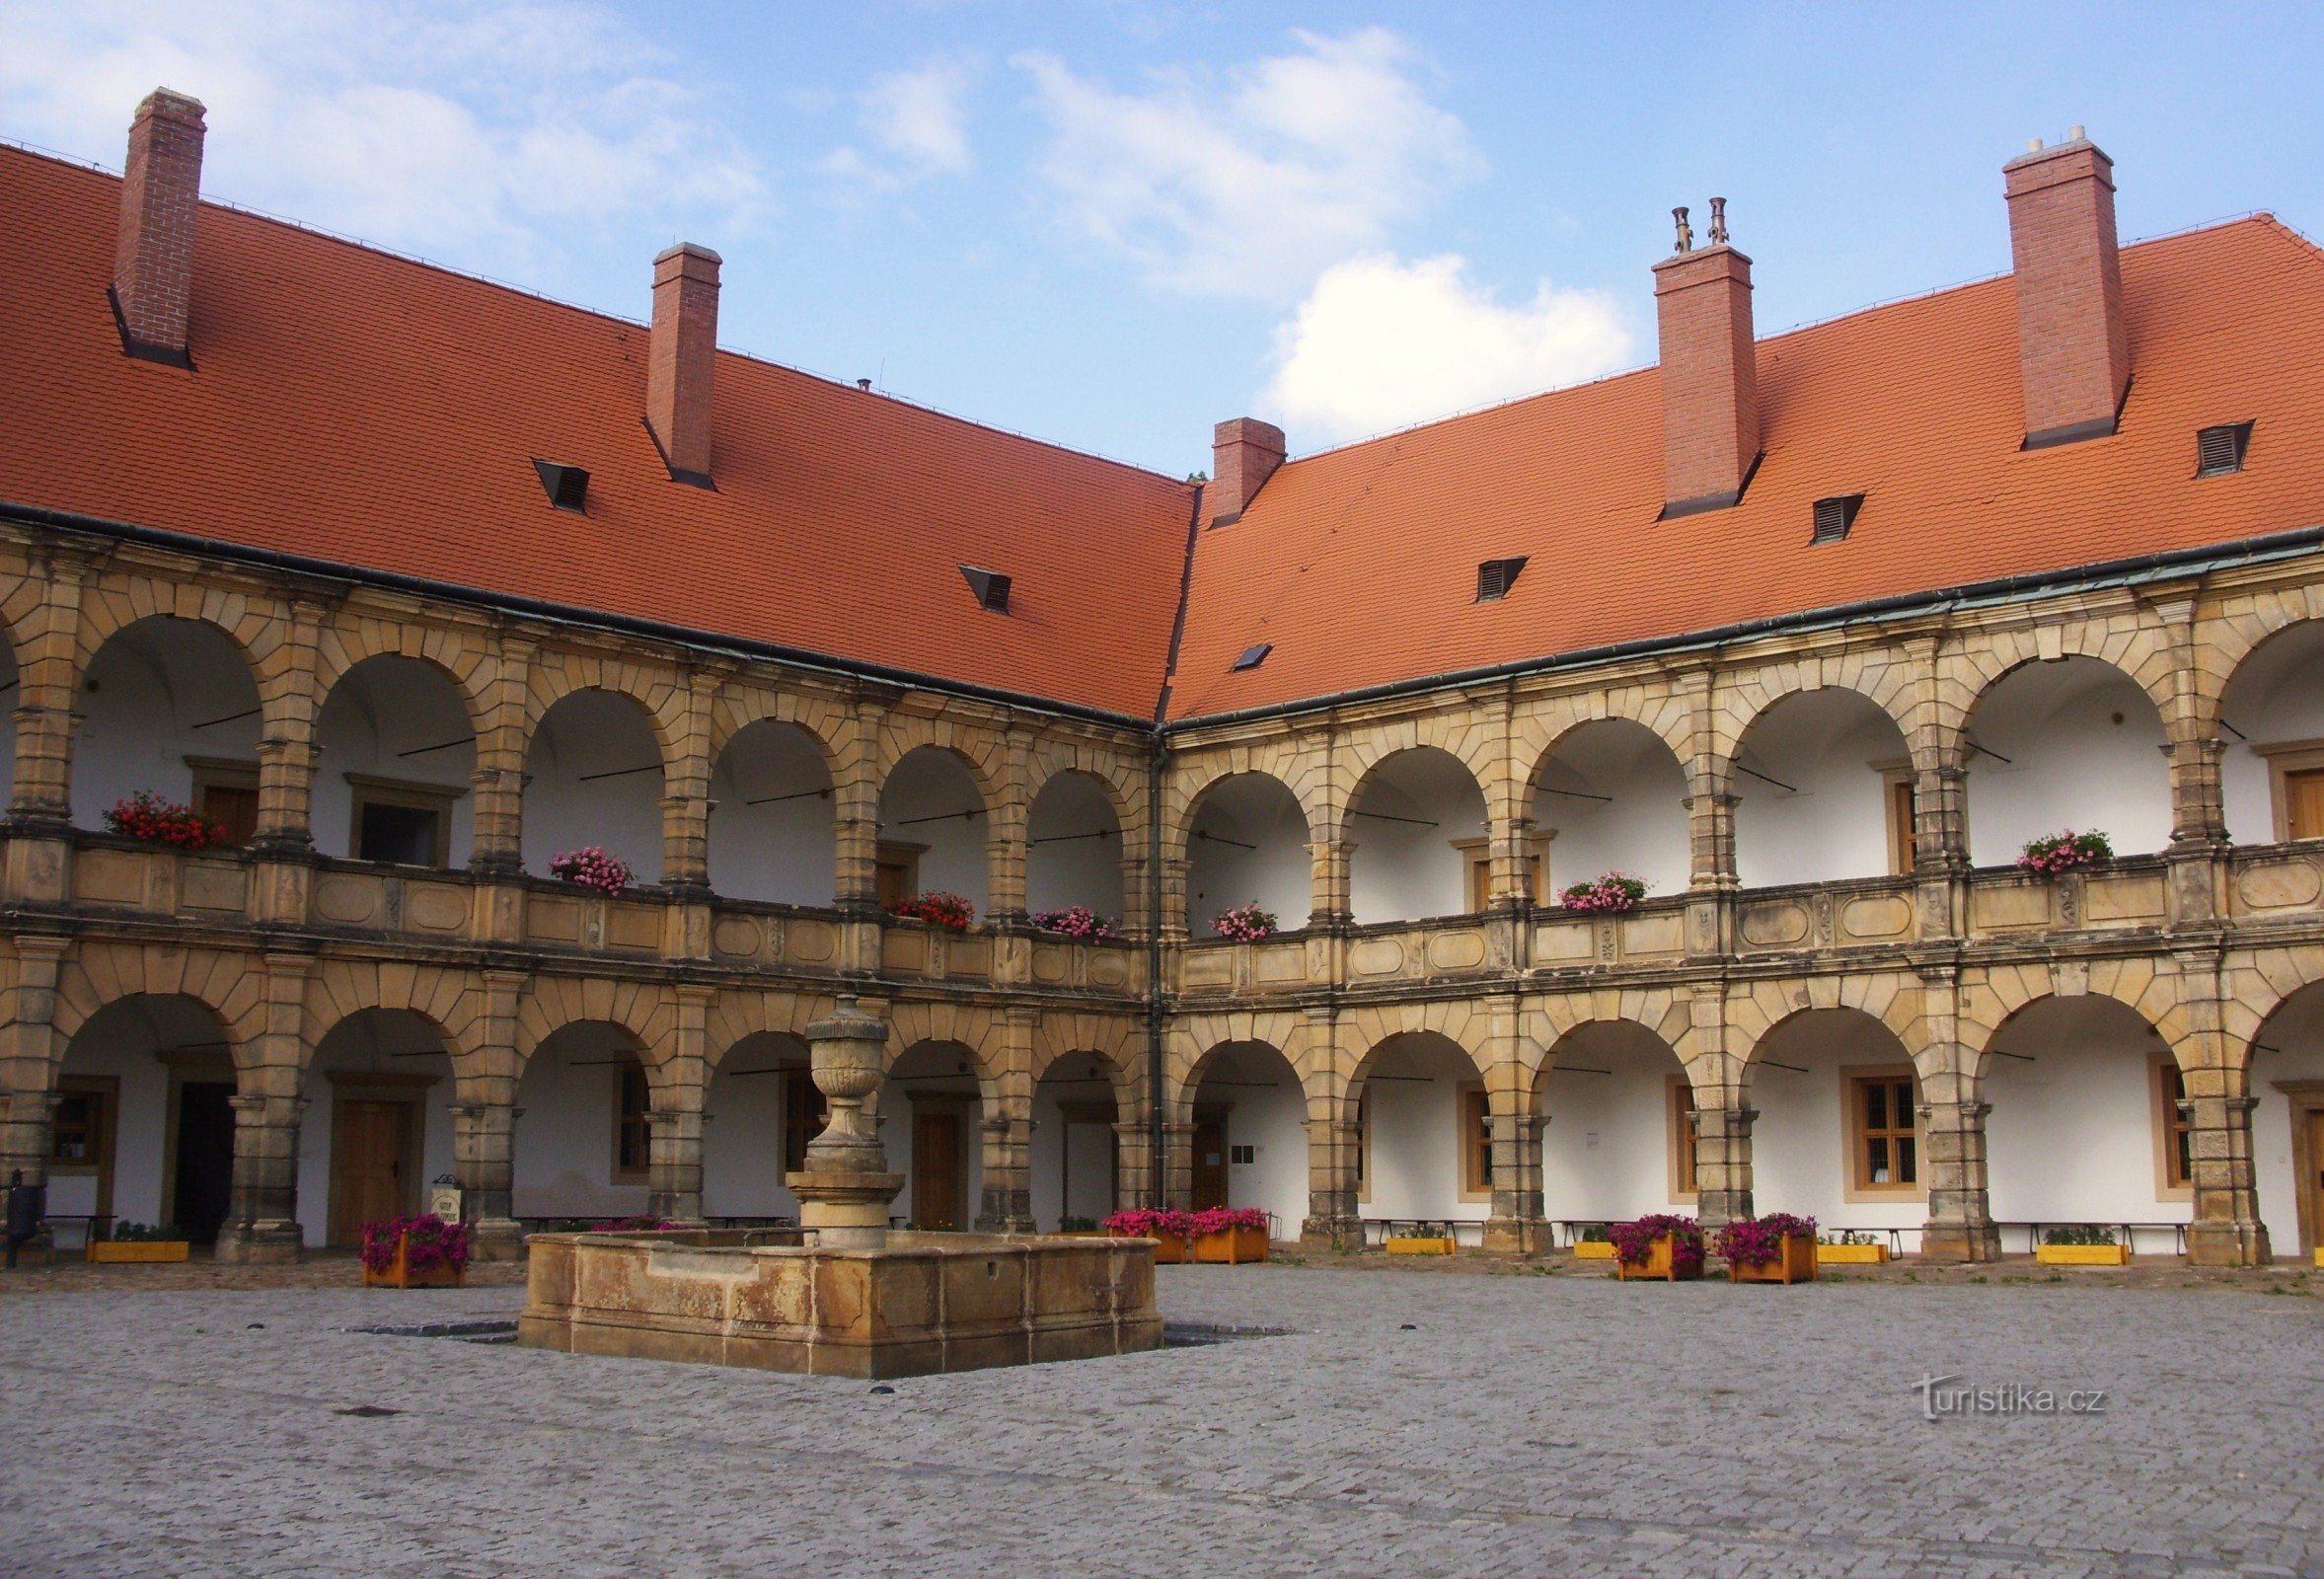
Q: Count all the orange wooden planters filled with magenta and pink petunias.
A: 5